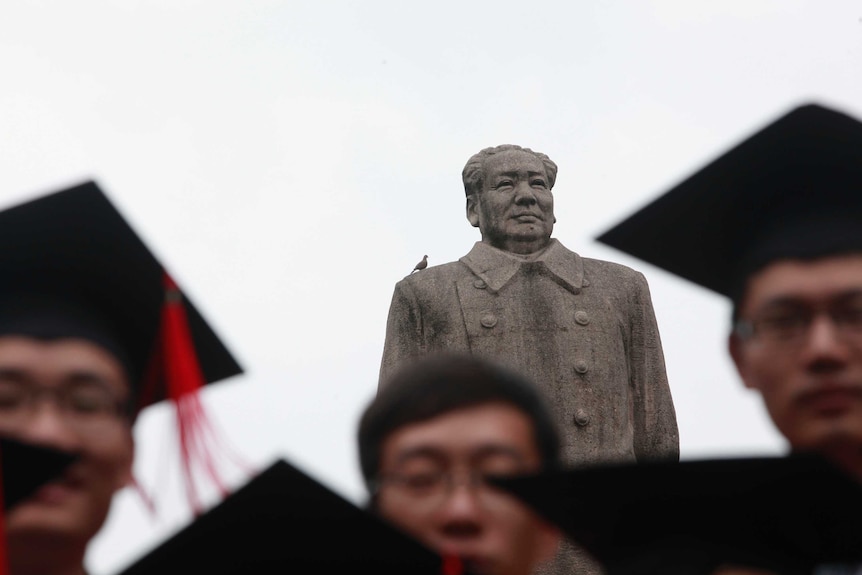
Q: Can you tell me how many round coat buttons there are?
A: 6